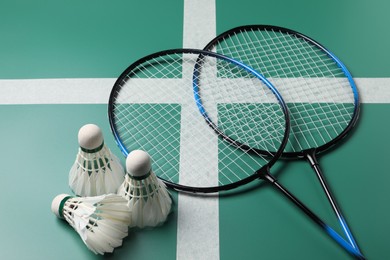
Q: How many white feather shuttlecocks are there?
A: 3